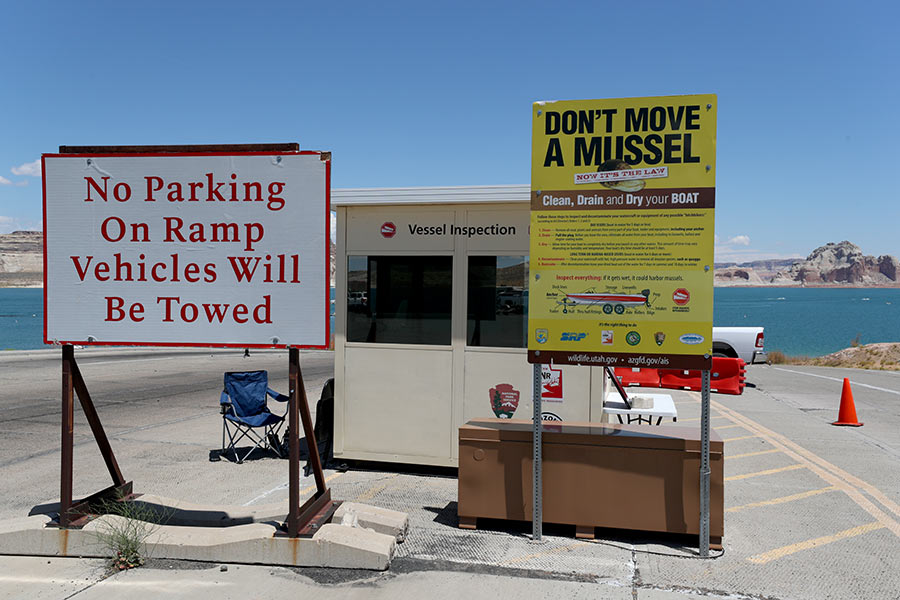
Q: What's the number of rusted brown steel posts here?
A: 2